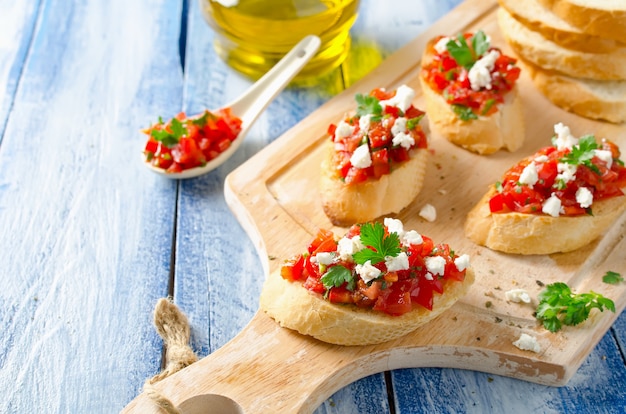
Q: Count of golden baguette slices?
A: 8